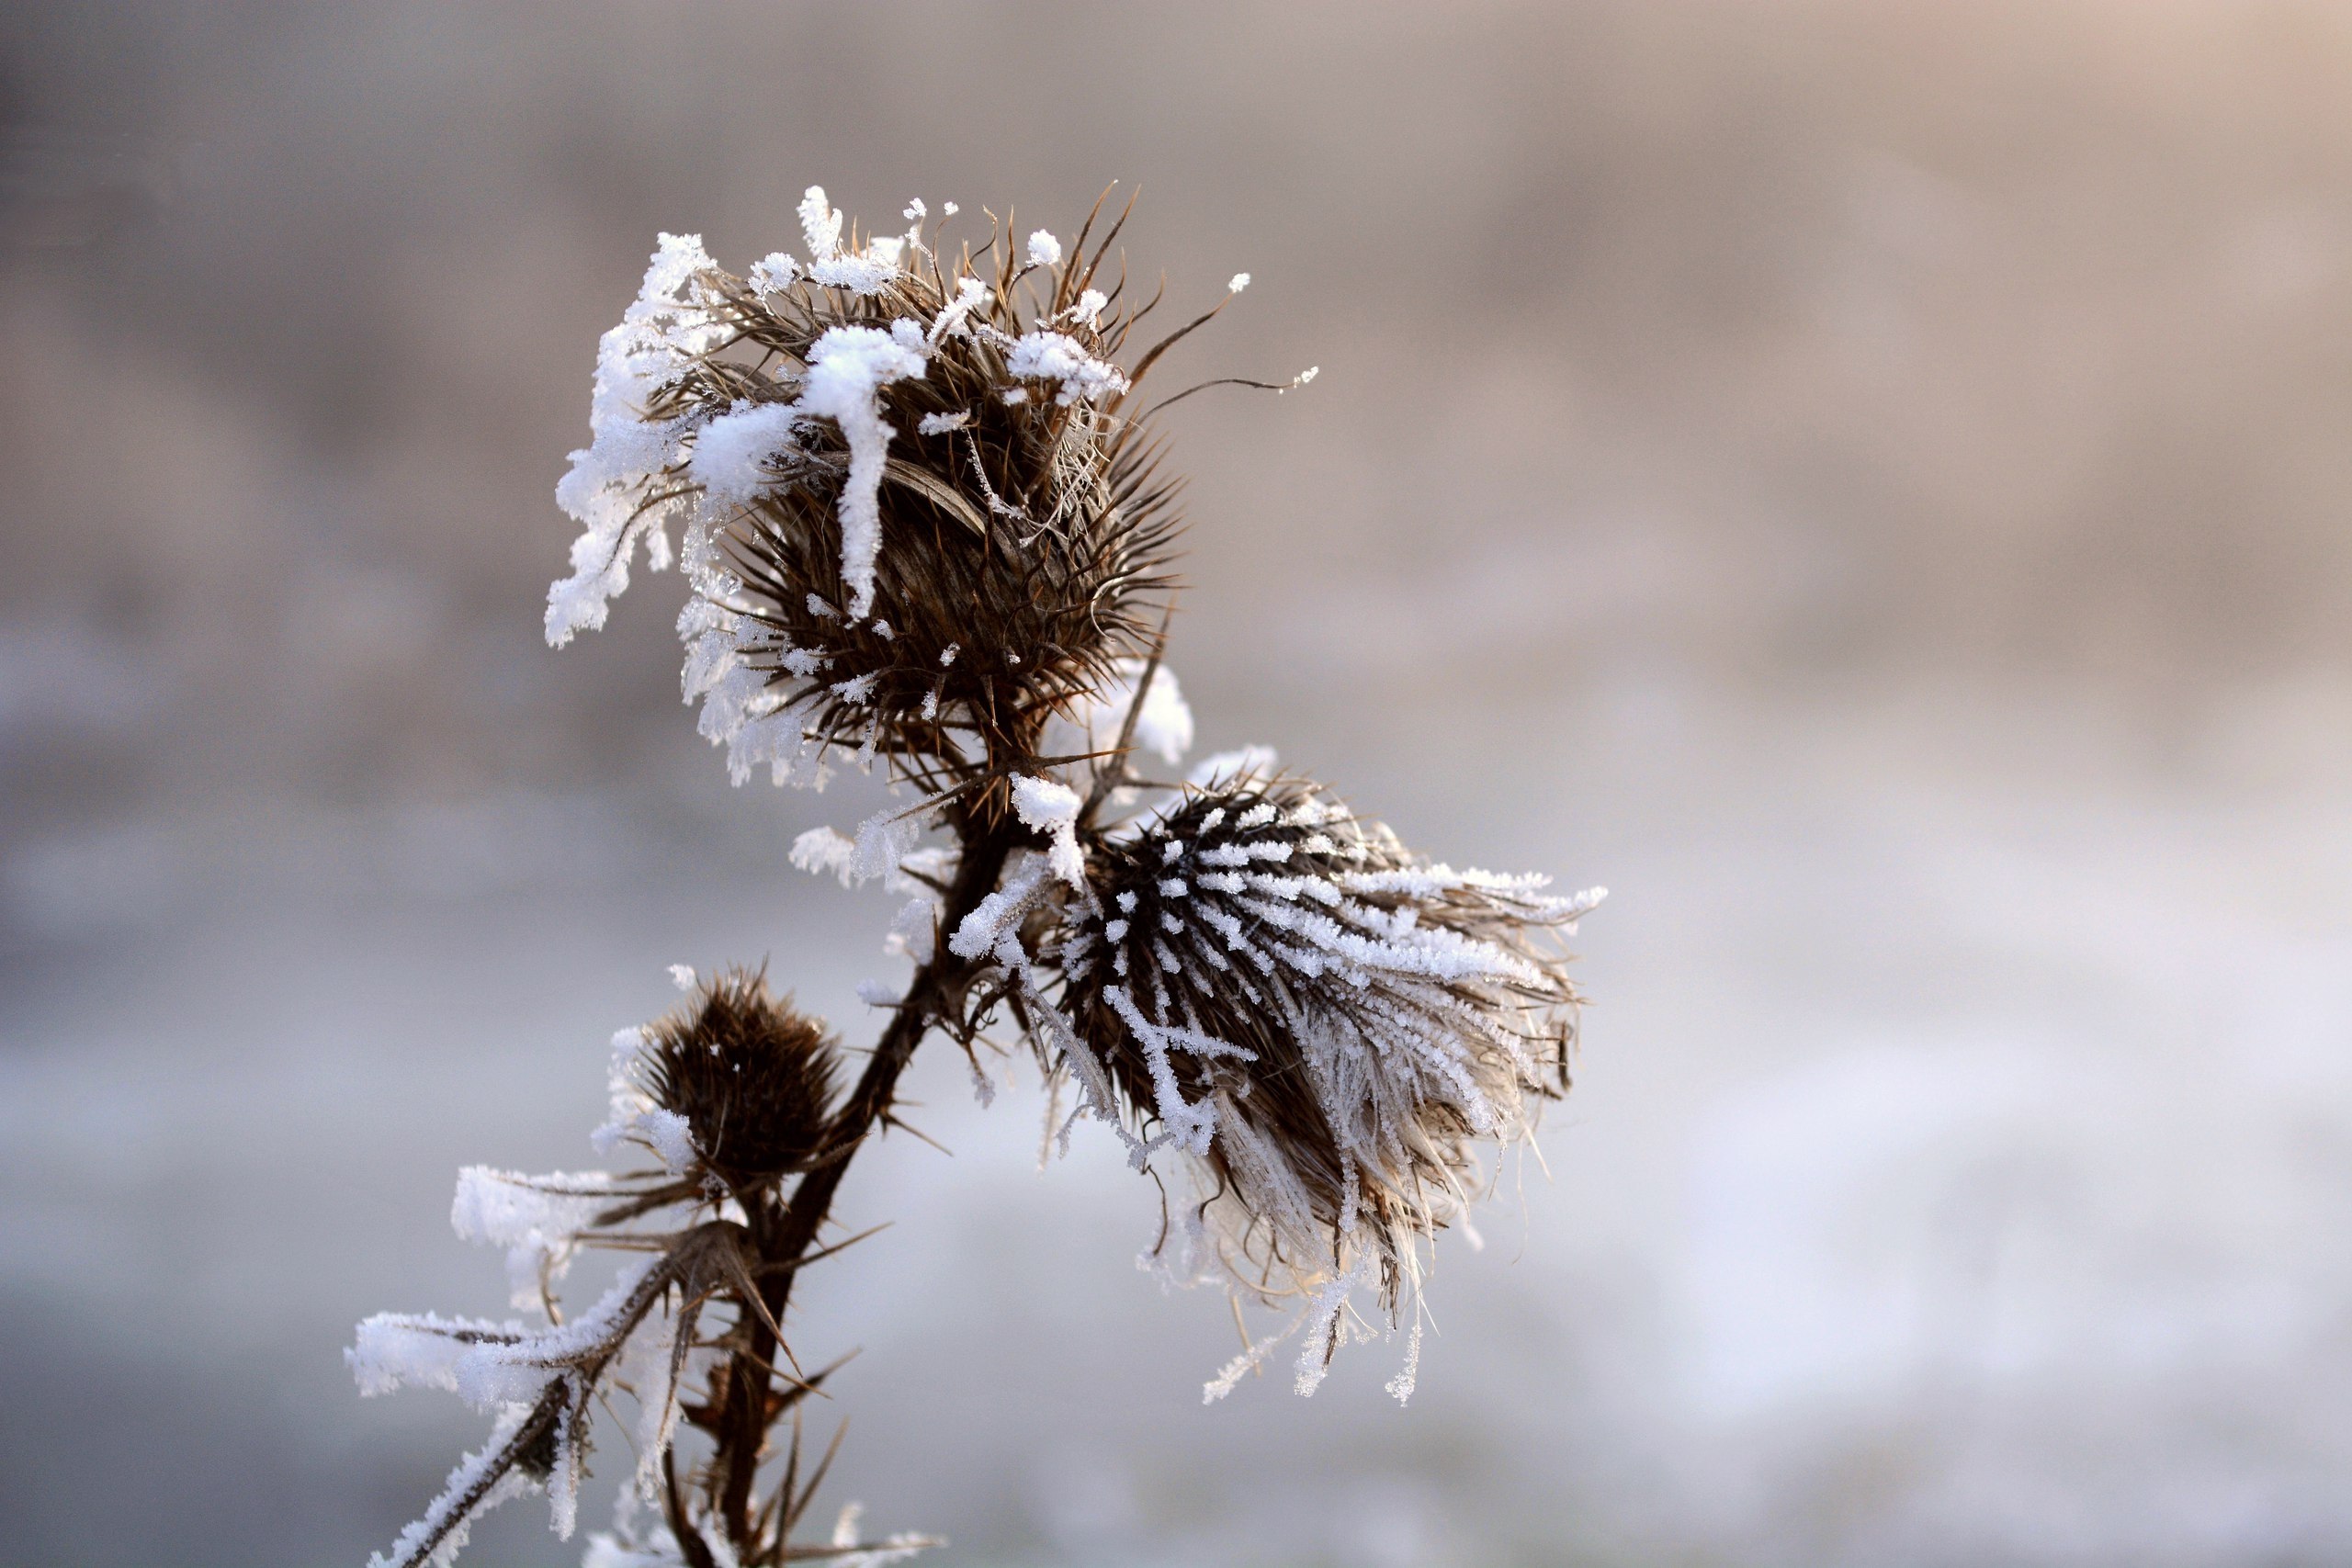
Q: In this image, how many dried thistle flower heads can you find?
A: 3